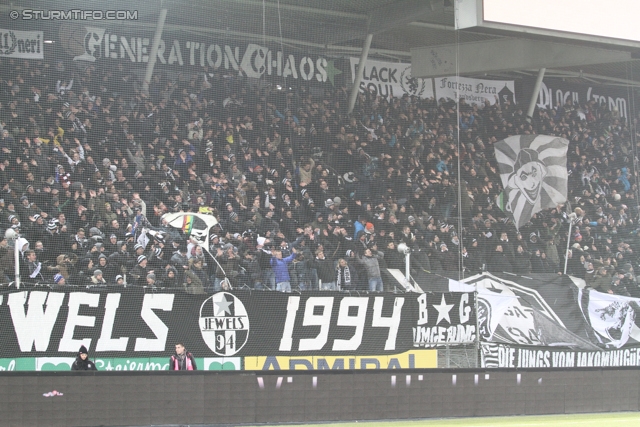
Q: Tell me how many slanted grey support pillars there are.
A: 3